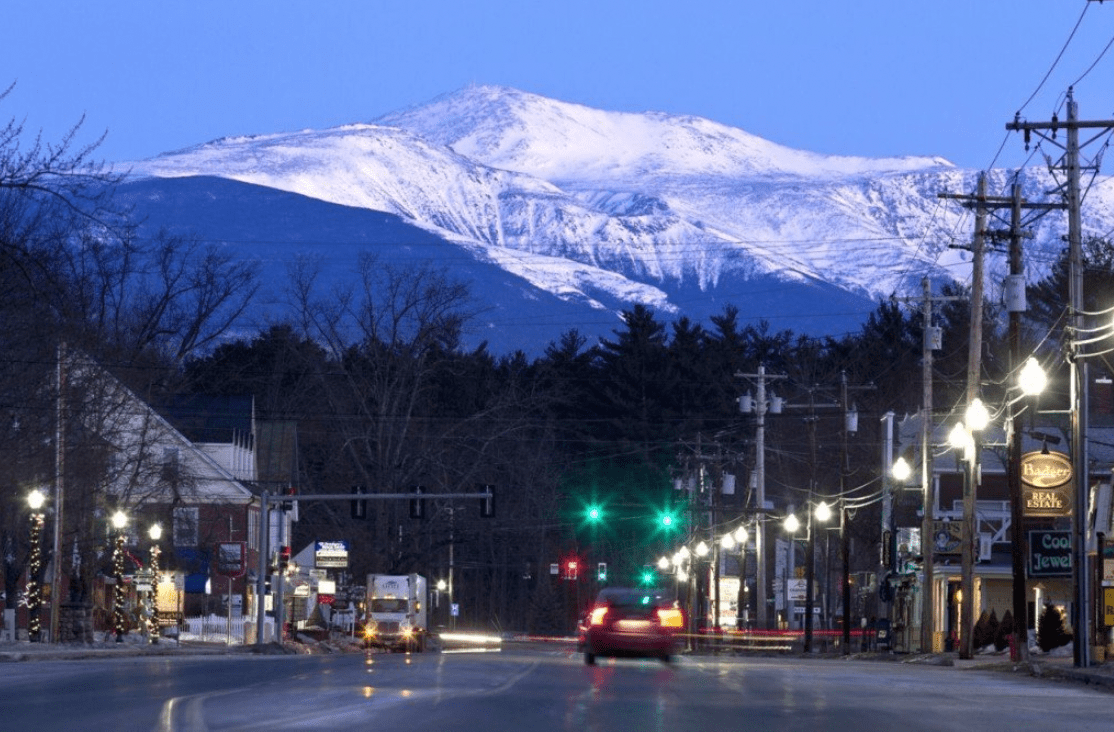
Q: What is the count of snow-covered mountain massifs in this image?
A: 1